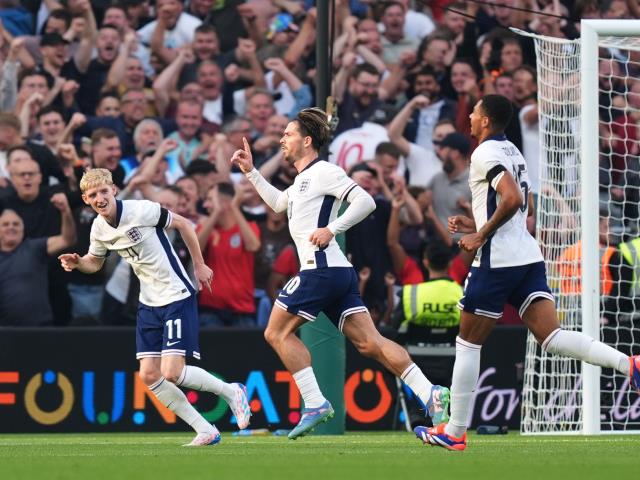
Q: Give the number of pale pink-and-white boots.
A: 2